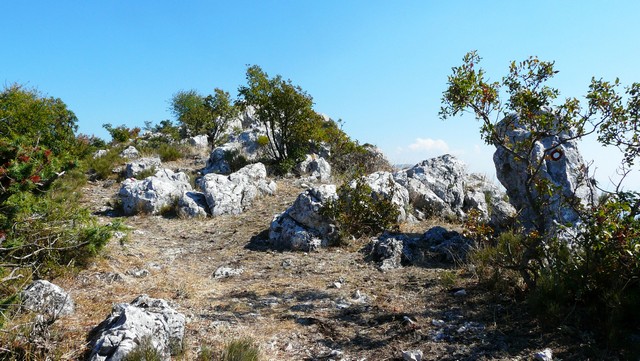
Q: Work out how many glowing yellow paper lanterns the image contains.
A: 0